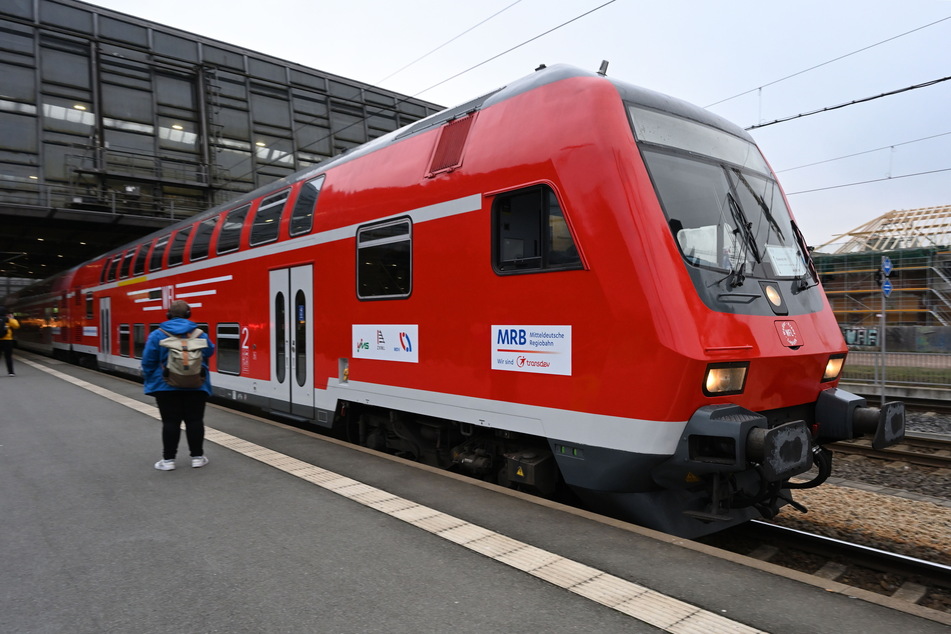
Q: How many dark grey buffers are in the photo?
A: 2